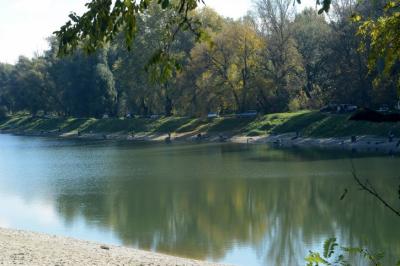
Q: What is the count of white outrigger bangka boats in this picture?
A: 0